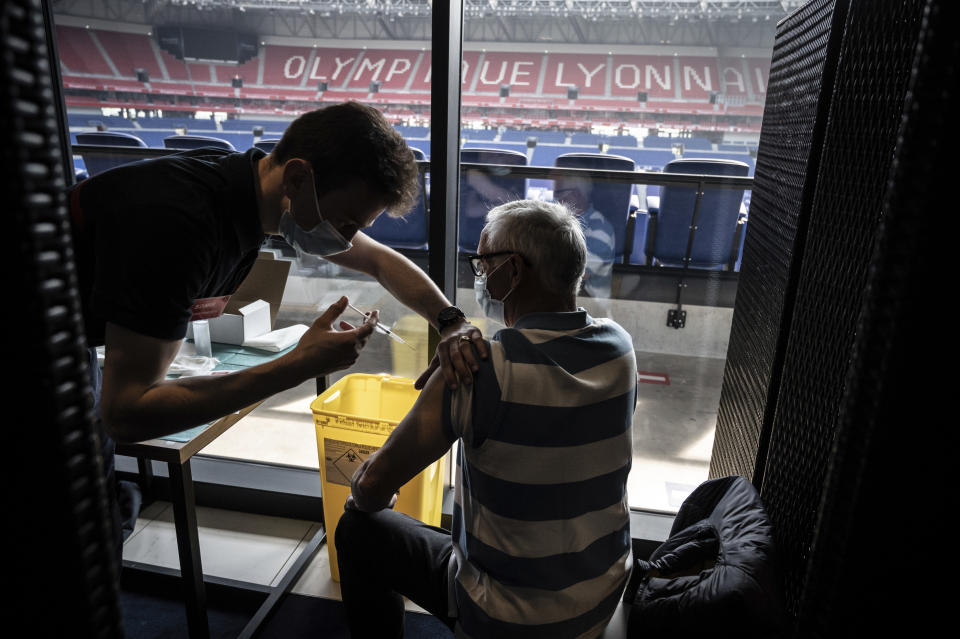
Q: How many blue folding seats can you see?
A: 7